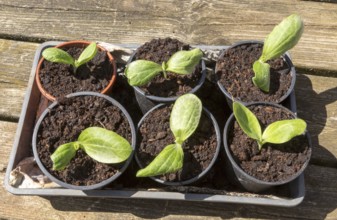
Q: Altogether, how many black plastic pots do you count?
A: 5